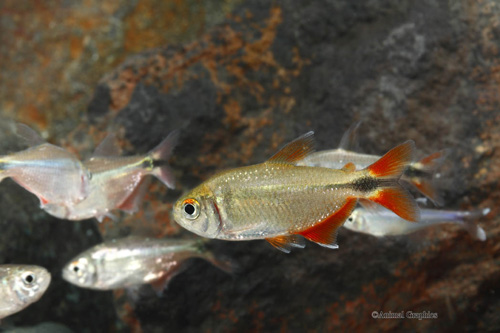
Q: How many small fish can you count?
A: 7